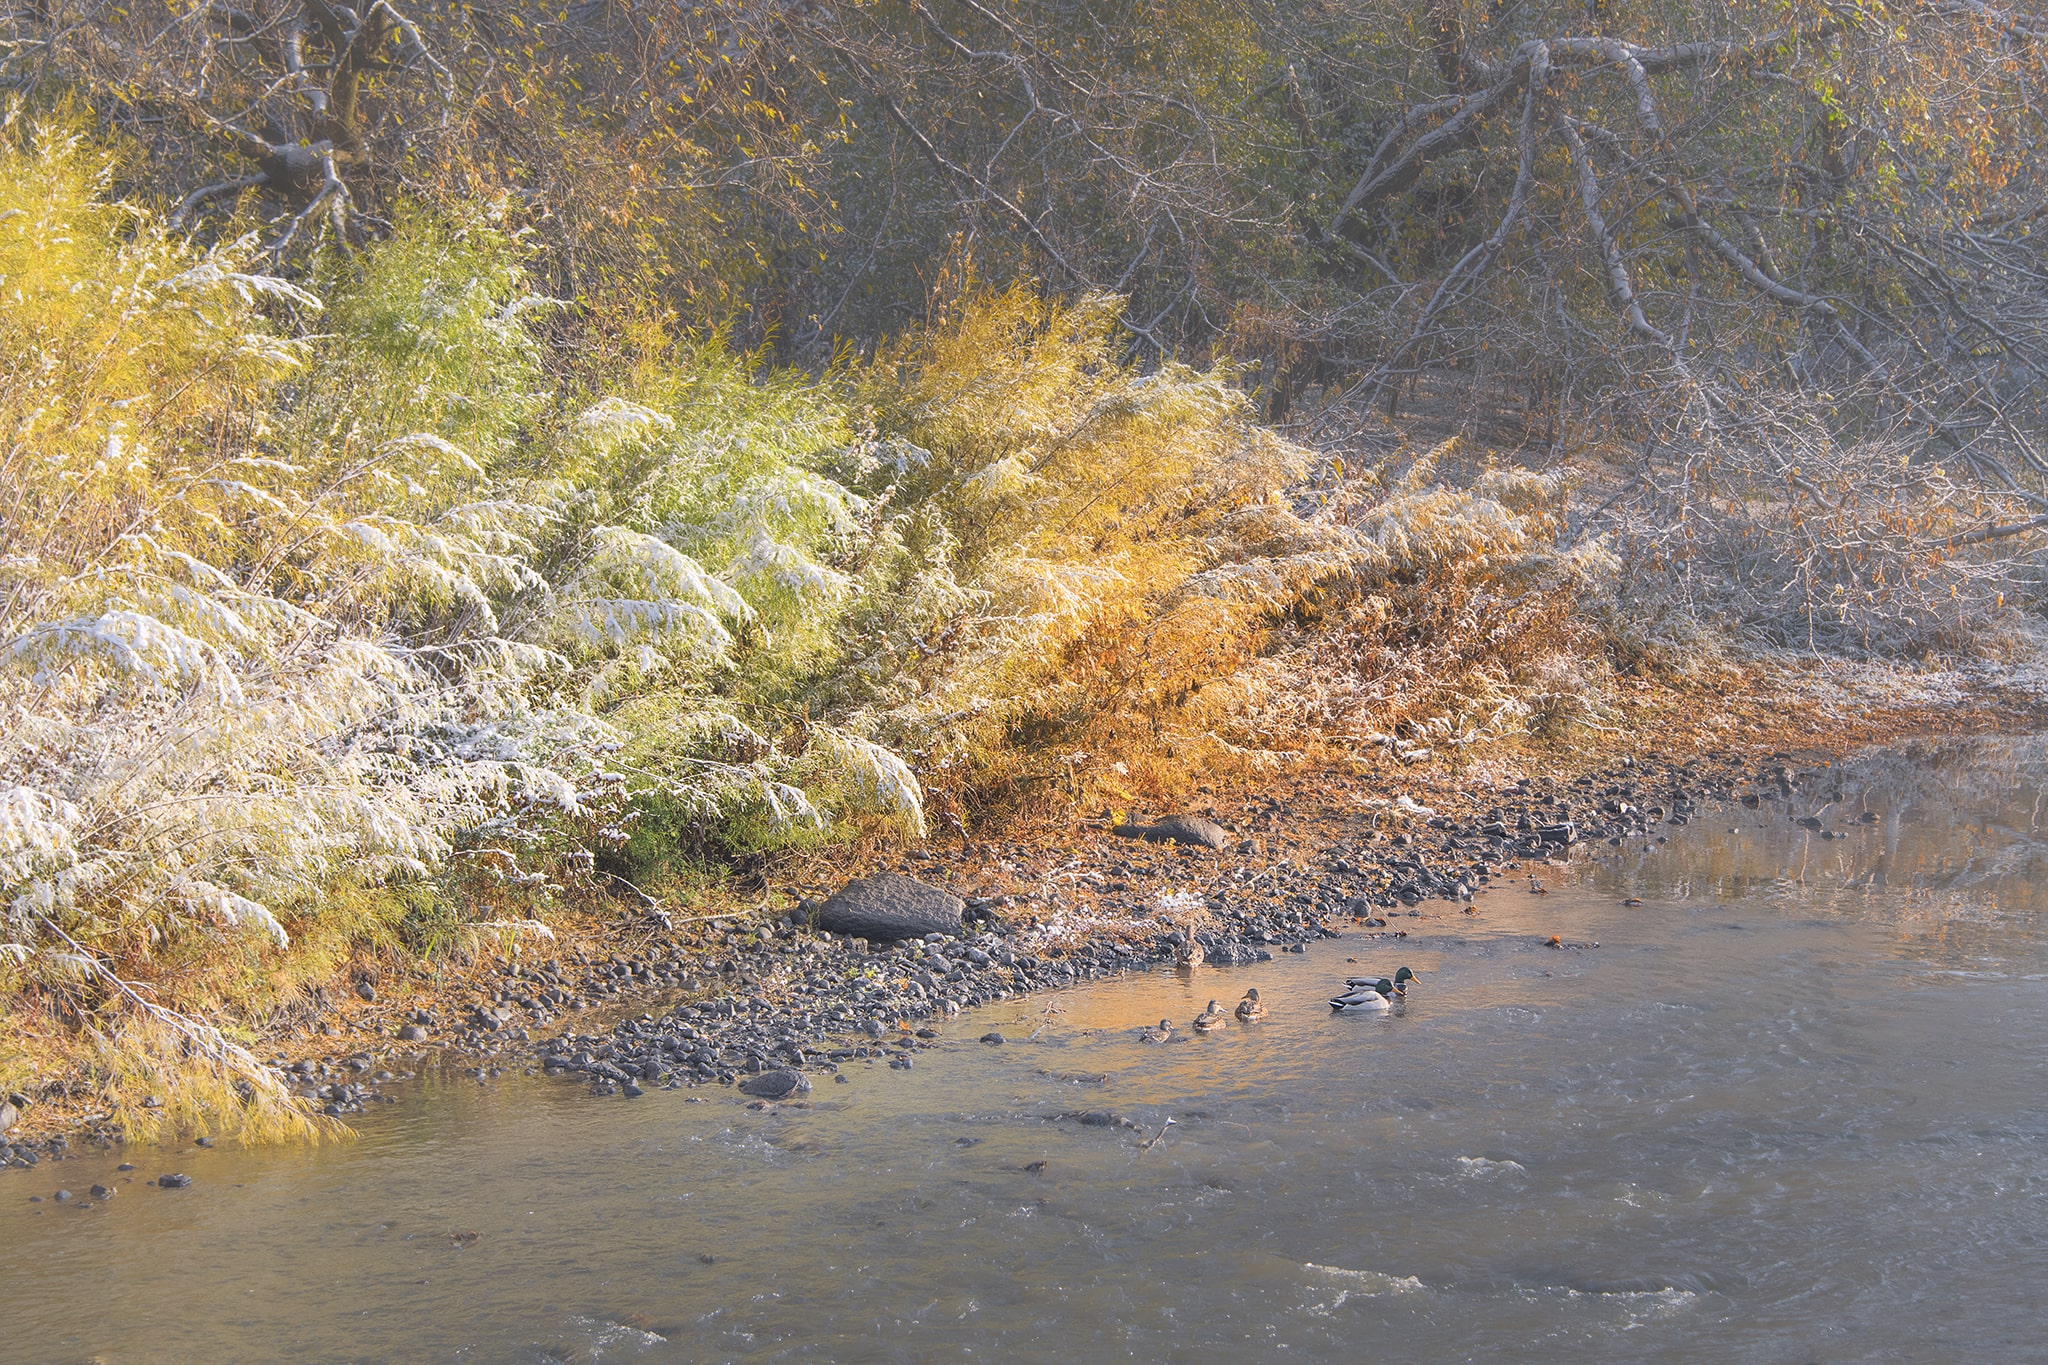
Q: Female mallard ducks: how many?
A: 4